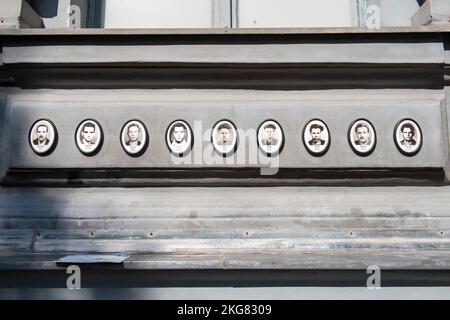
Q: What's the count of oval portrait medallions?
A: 9